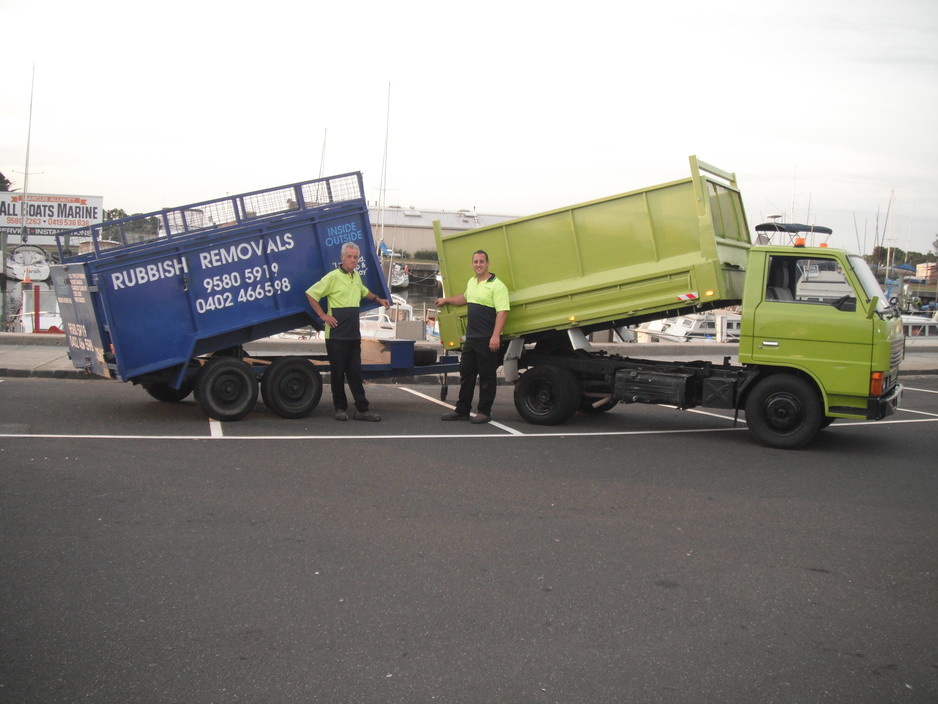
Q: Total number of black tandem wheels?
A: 2